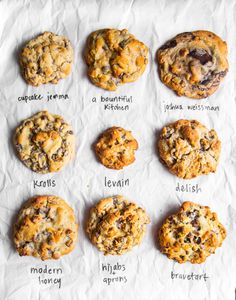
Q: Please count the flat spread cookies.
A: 1